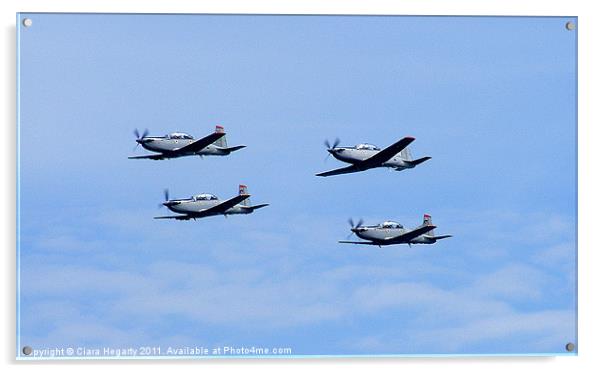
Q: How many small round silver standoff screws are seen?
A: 4